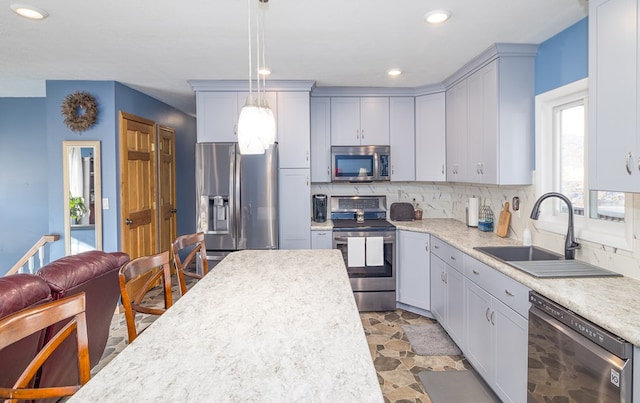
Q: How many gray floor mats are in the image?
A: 2